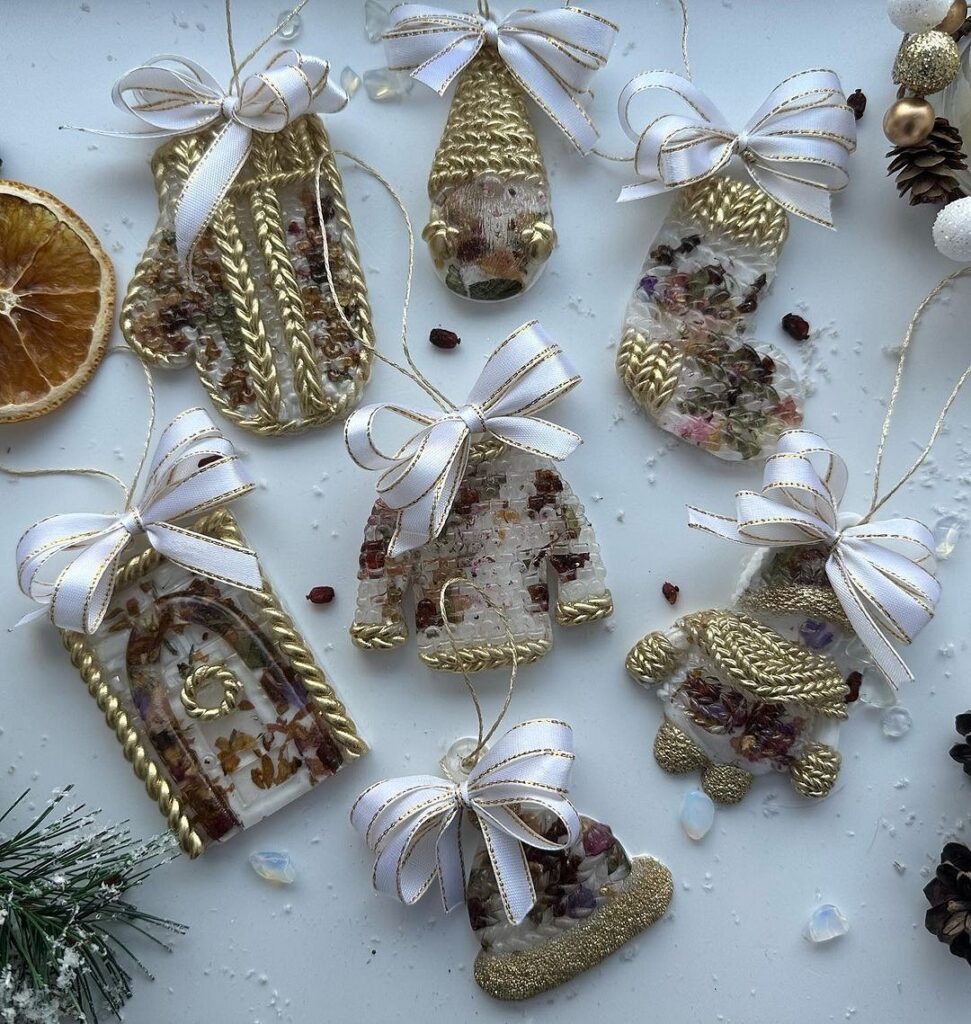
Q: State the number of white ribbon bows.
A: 7